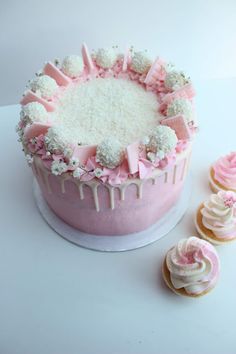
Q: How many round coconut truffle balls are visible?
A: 10